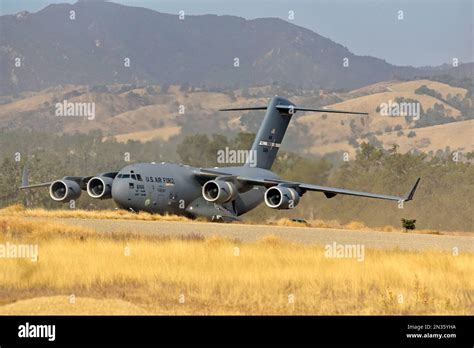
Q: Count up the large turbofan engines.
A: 4